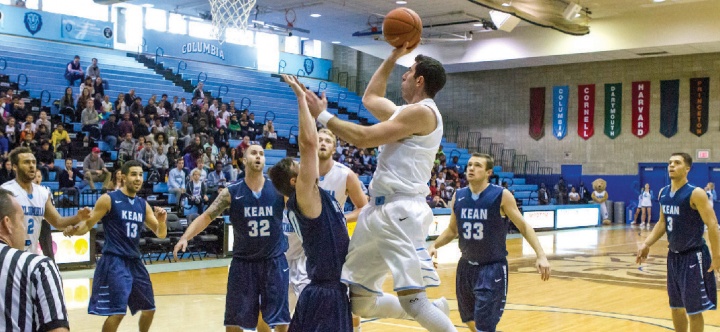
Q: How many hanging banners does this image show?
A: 7